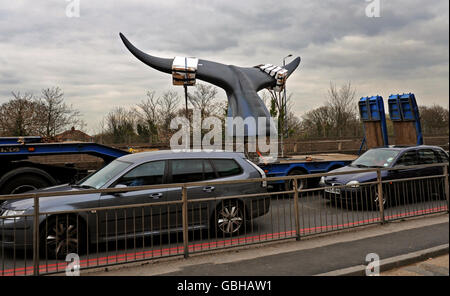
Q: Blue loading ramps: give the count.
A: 2